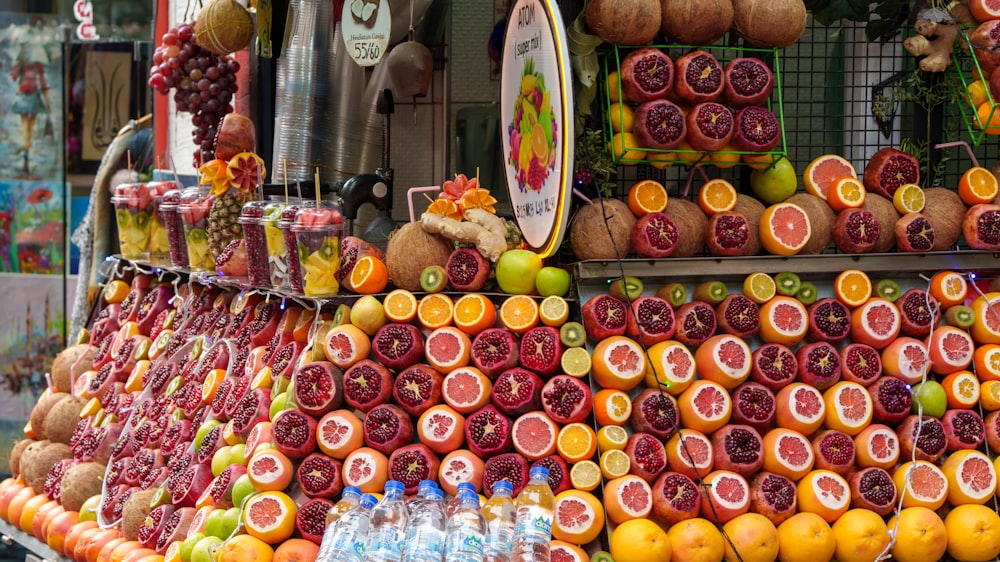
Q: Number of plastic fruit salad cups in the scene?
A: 8